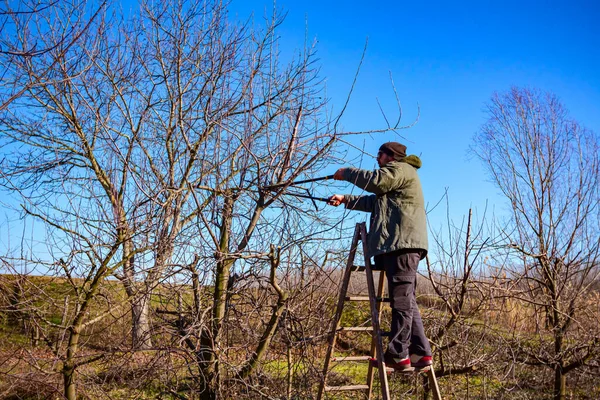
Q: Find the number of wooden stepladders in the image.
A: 1